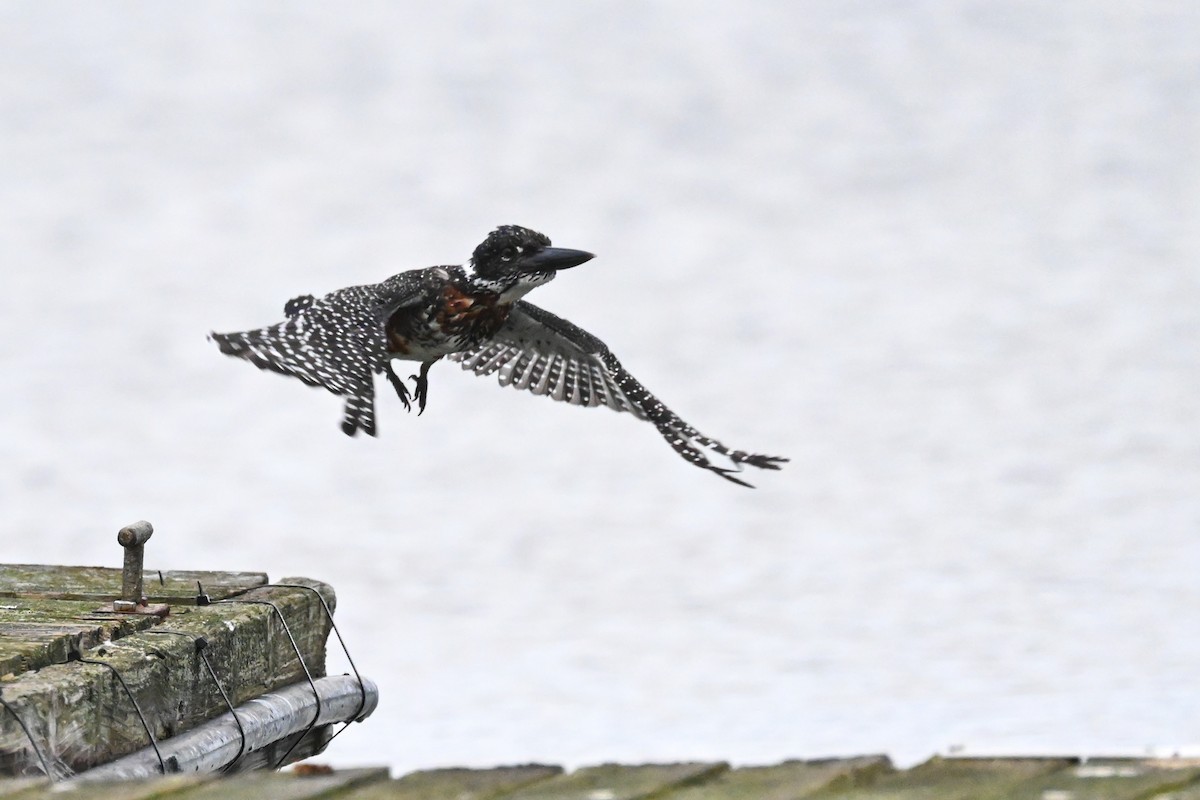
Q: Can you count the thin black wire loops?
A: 5